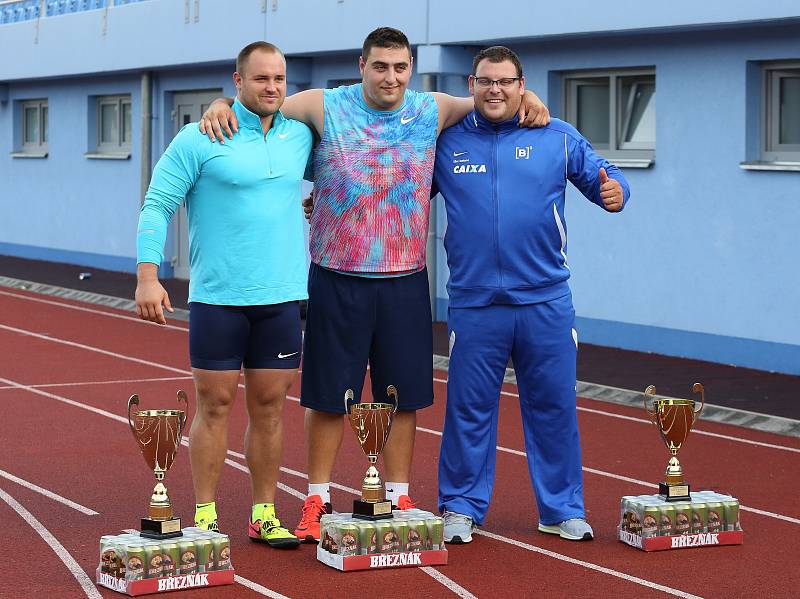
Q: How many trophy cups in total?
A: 3